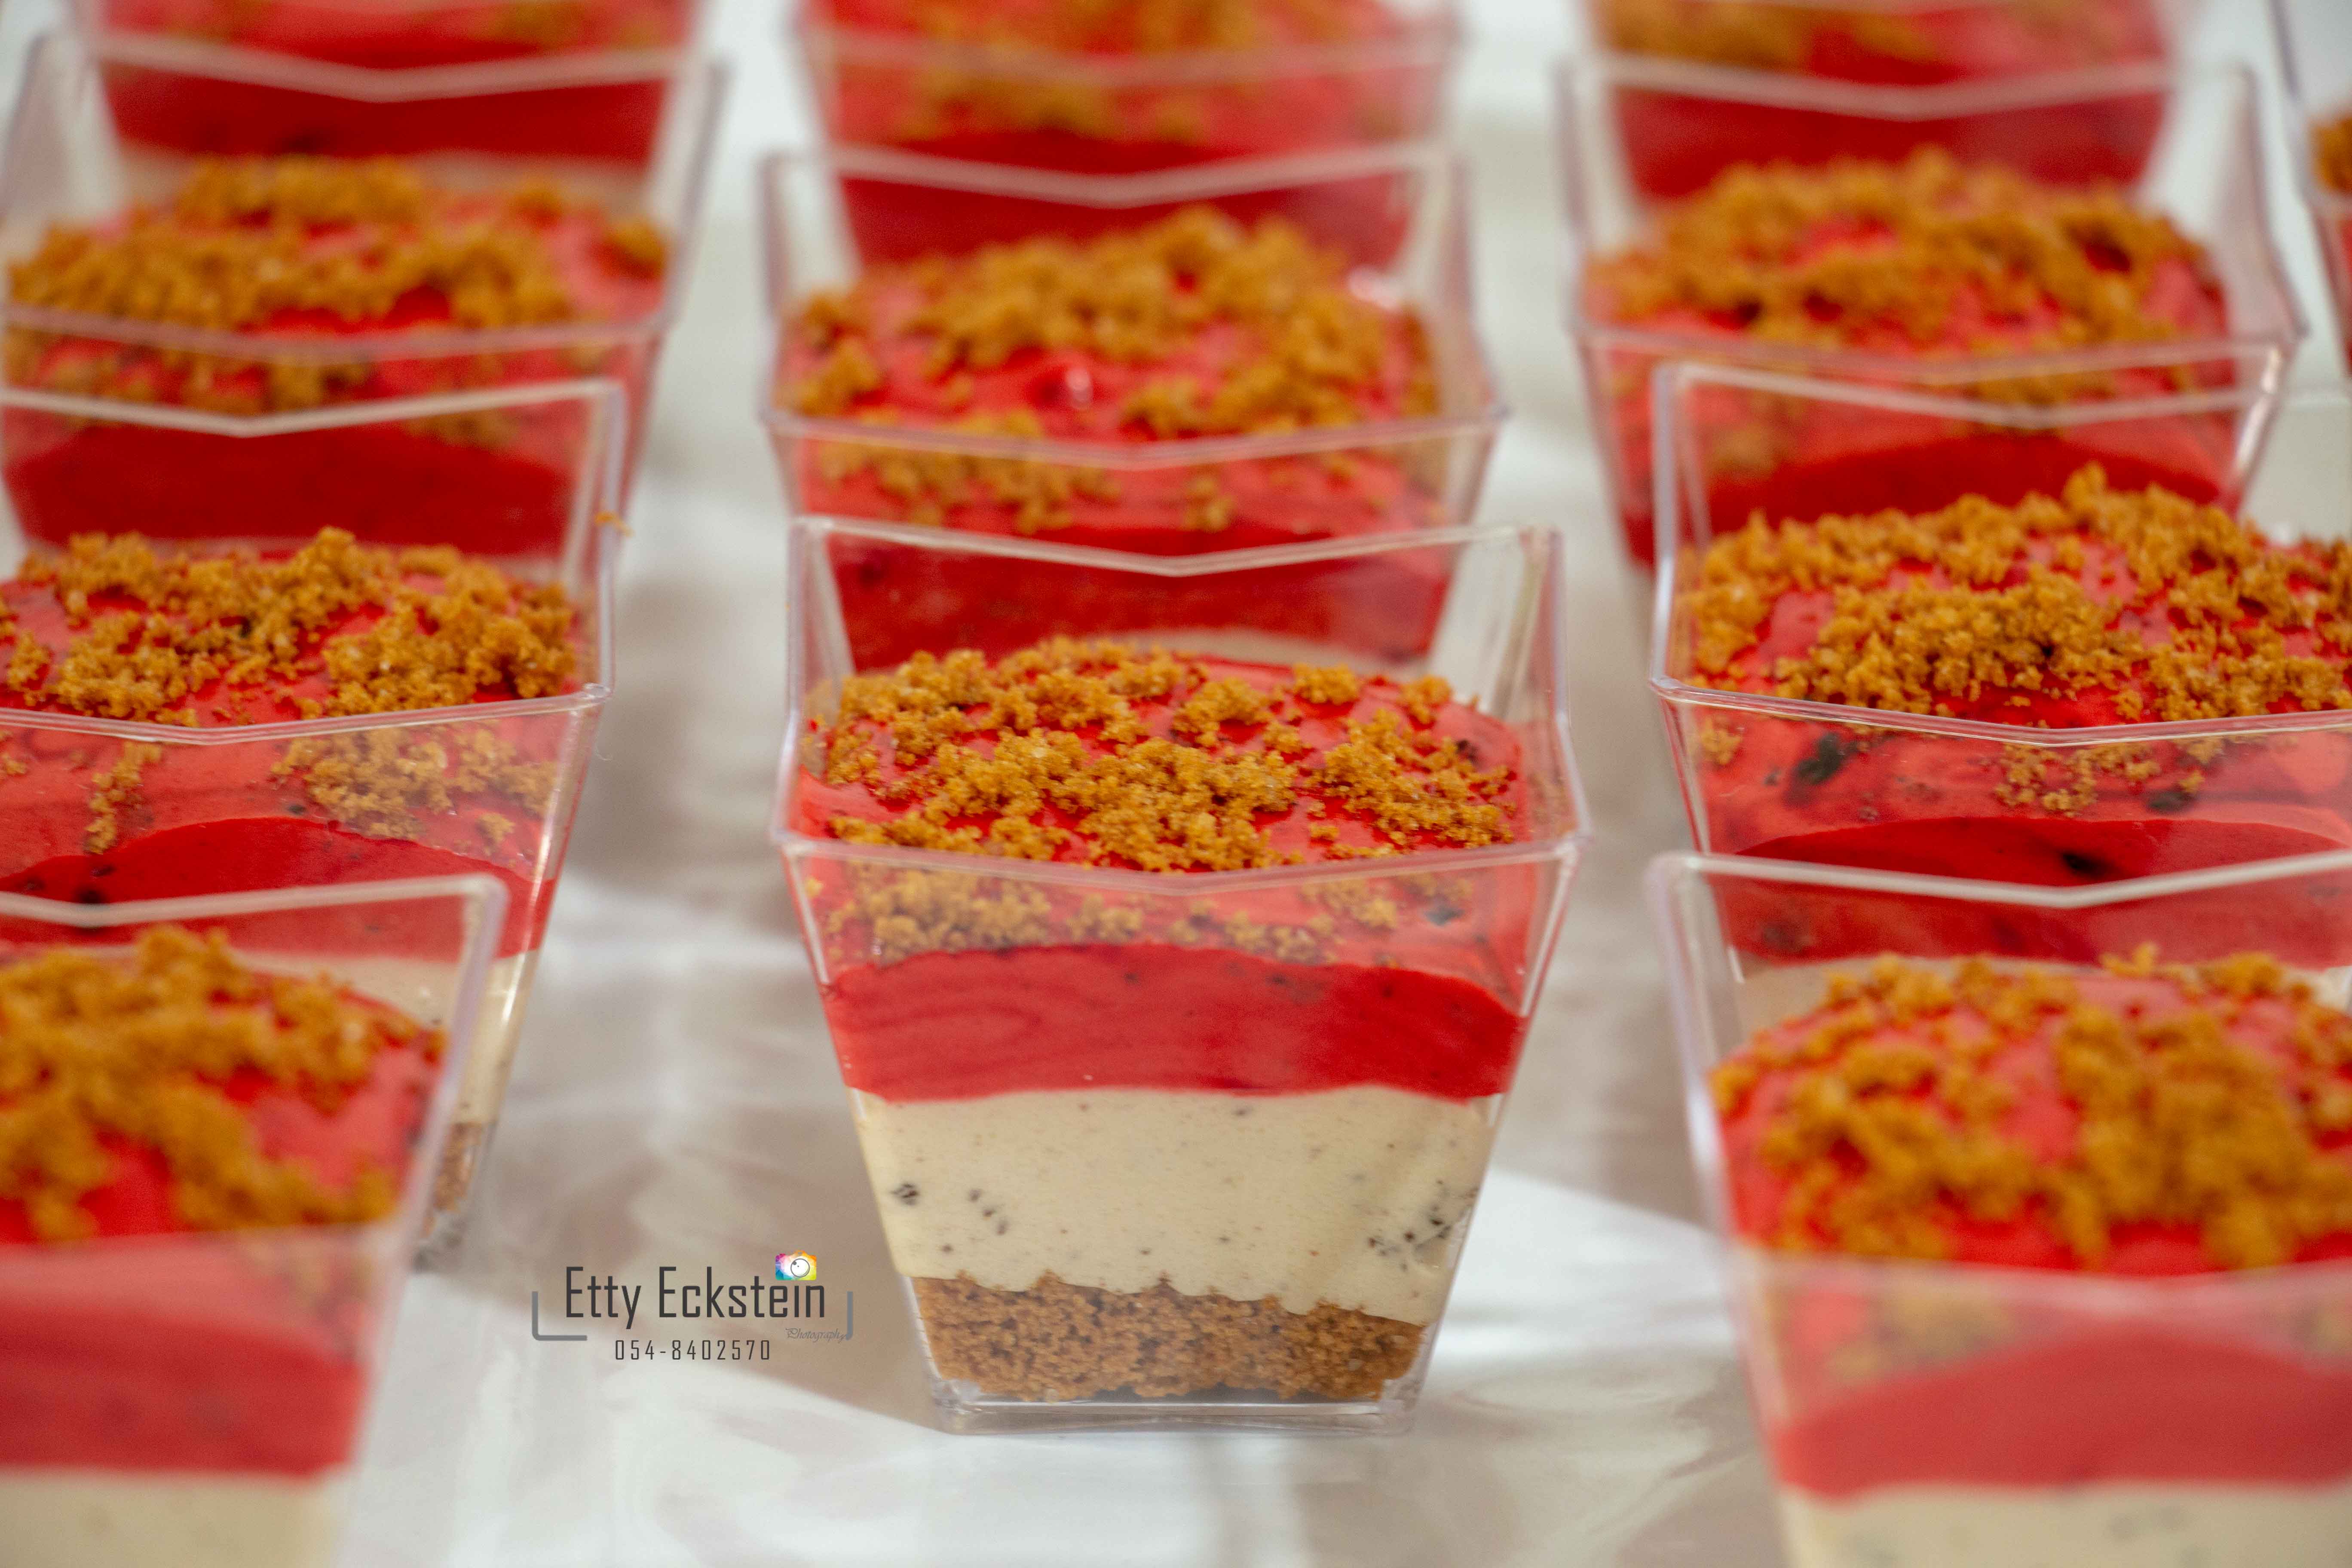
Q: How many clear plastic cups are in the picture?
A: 12